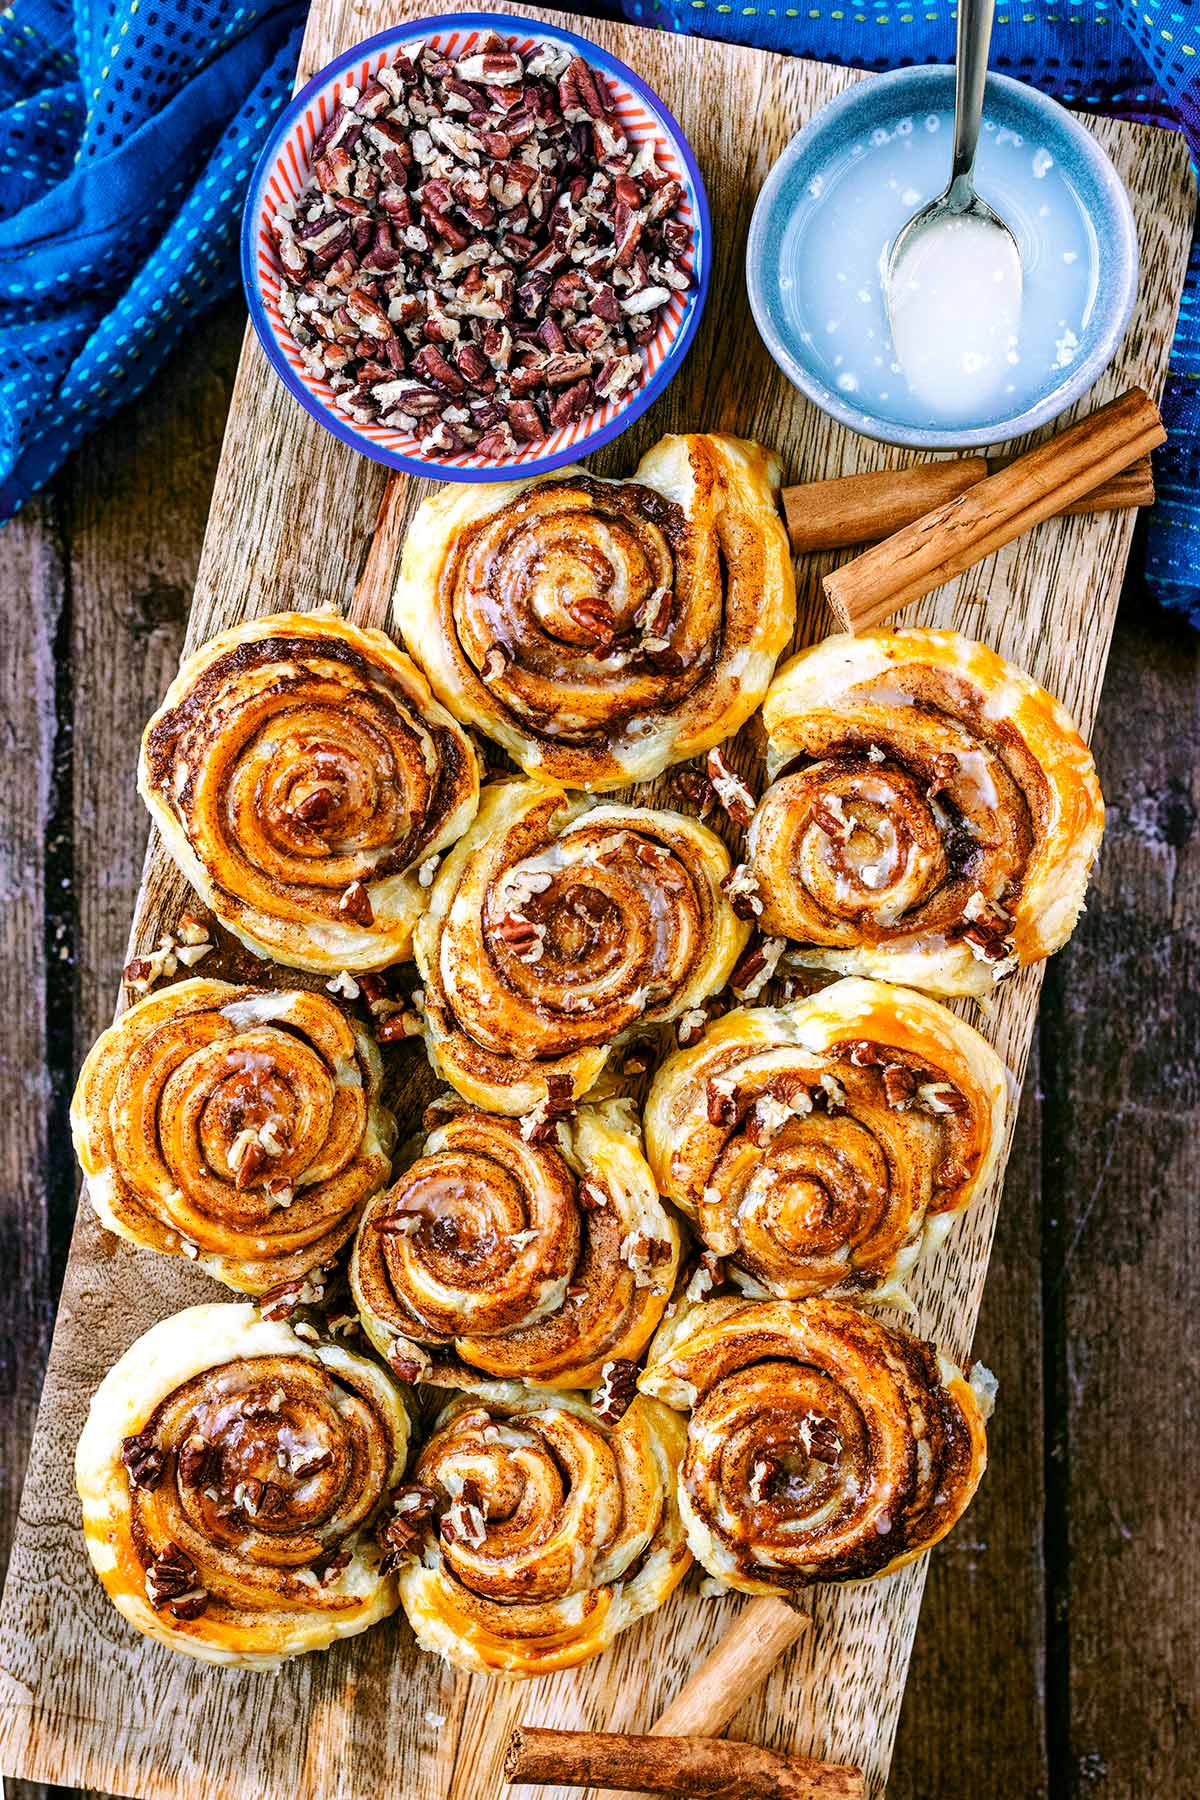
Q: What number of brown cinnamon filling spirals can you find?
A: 10